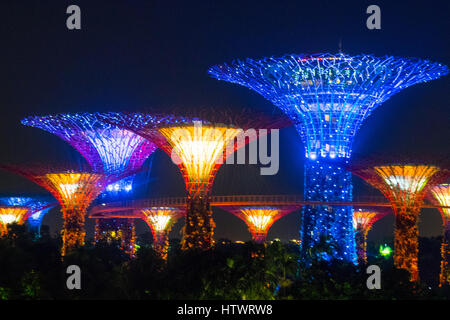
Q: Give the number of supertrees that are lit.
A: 11